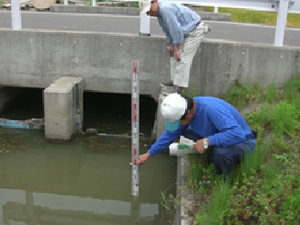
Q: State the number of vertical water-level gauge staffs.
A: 1